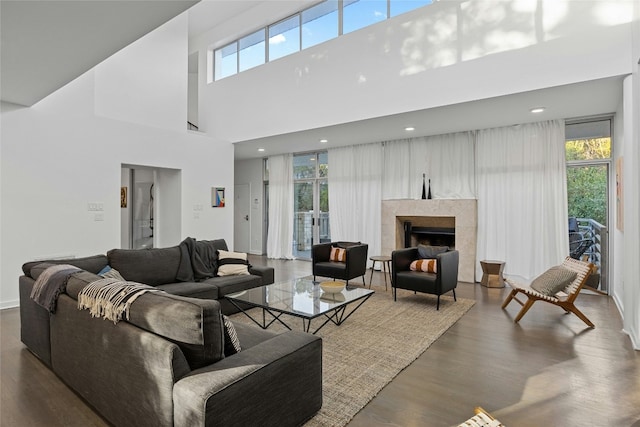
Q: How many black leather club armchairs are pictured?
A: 2